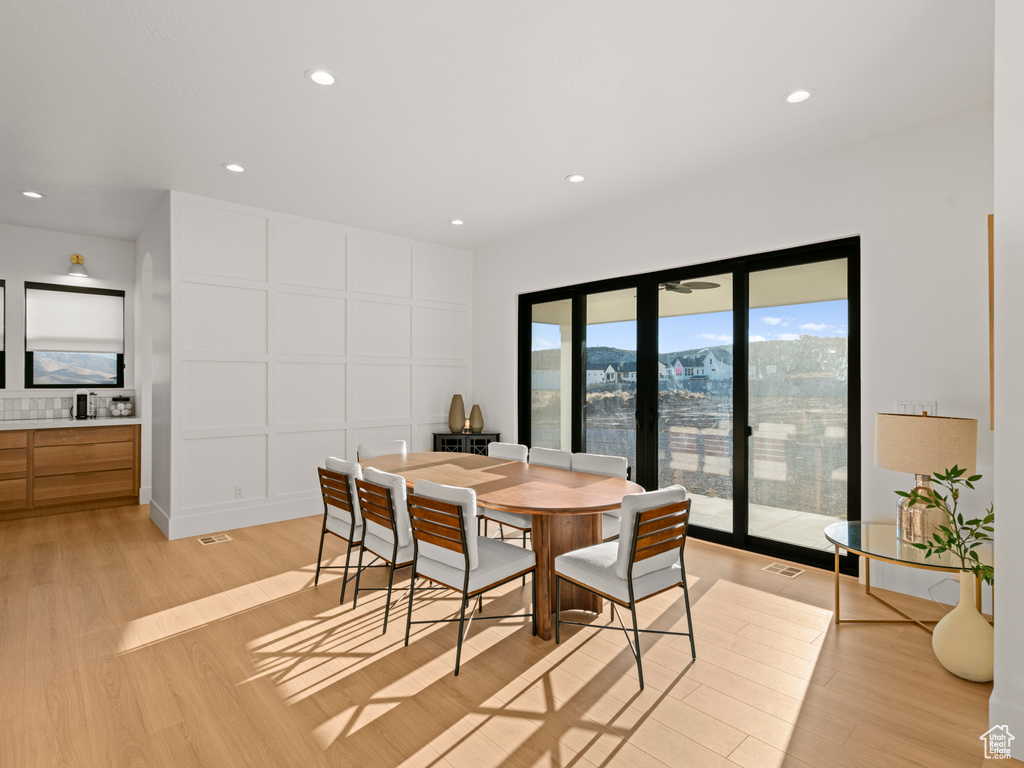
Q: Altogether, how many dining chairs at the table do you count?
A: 8